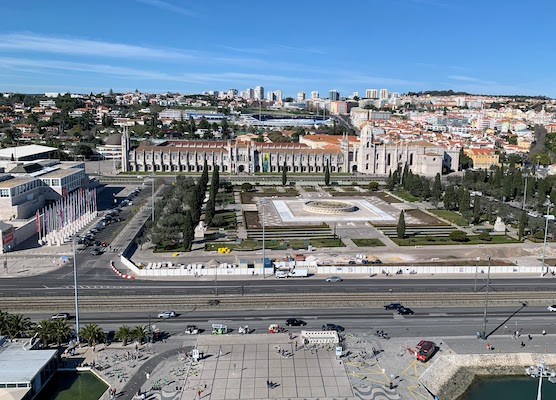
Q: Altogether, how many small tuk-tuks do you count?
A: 4